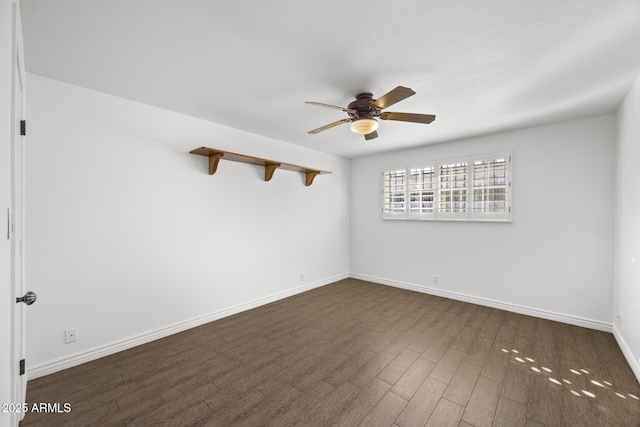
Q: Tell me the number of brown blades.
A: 5